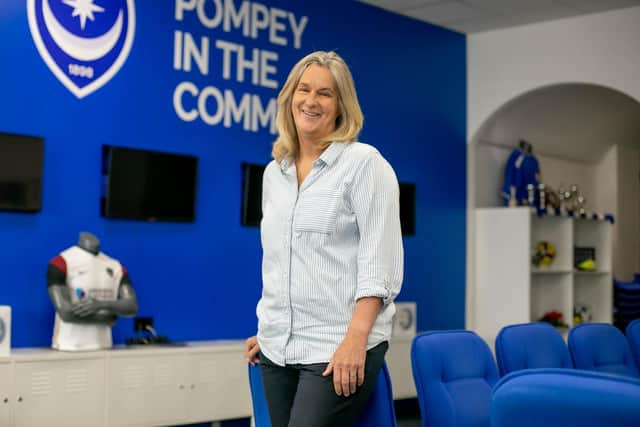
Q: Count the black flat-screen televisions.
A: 4